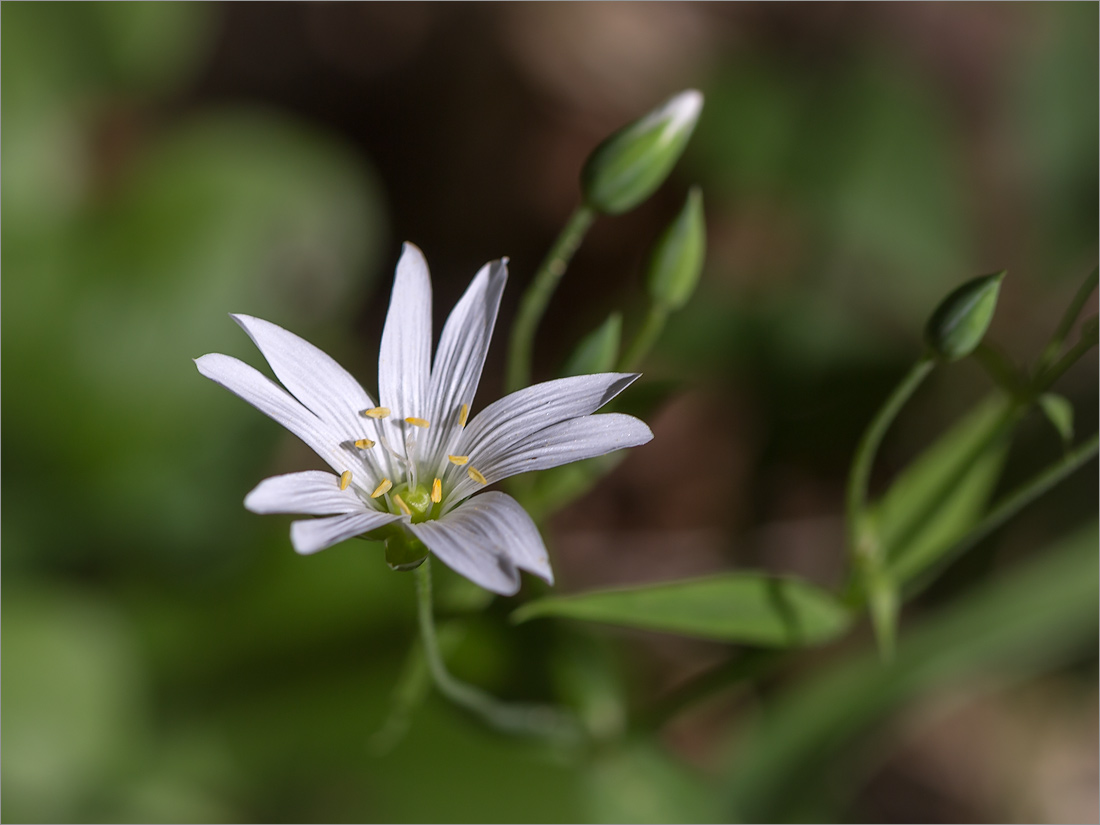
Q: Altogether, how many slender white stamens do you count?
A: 10